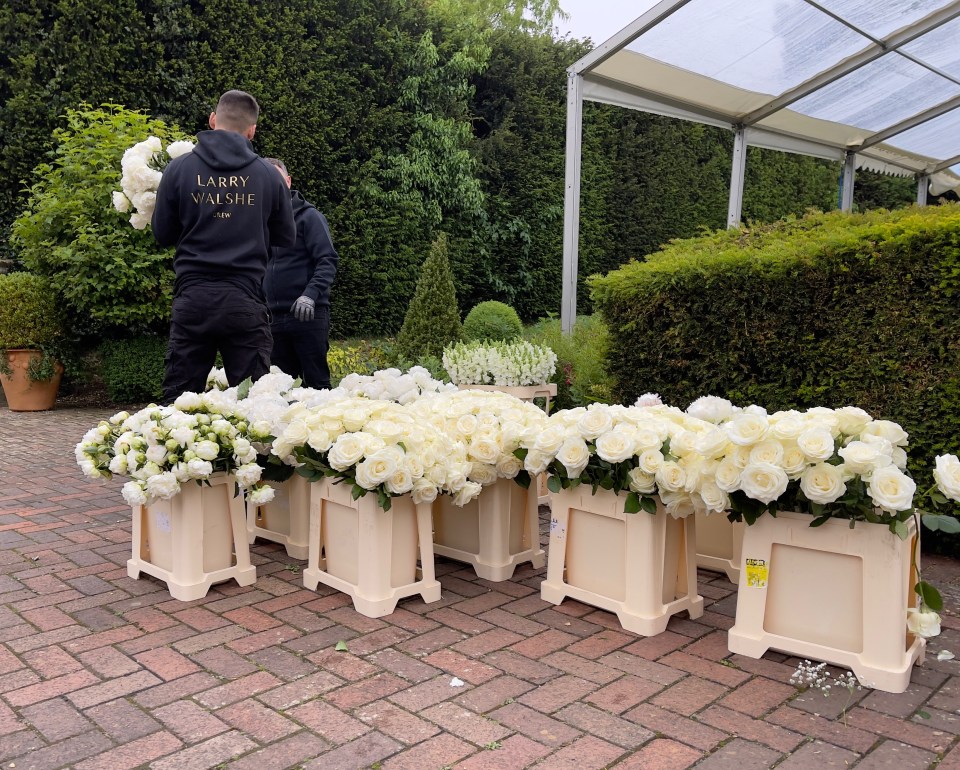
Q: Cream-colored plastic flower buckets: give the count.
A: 8